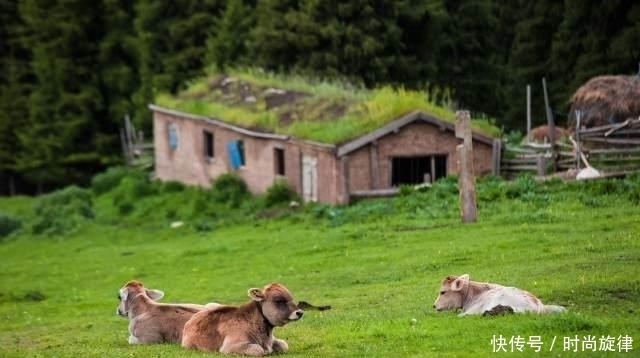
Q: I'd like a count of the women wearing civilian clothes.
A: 0